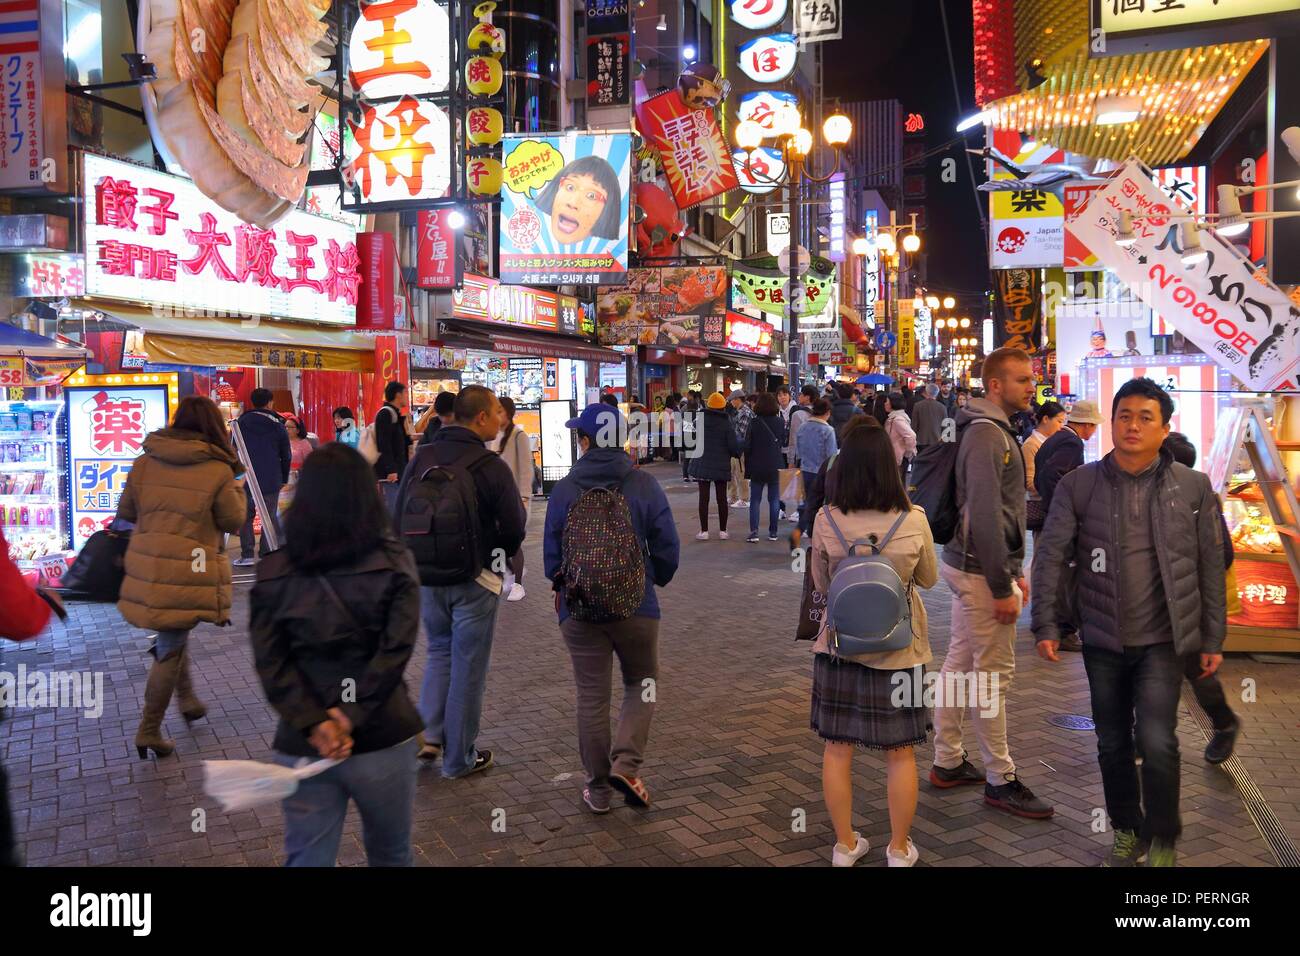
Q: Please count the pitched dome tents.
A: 0